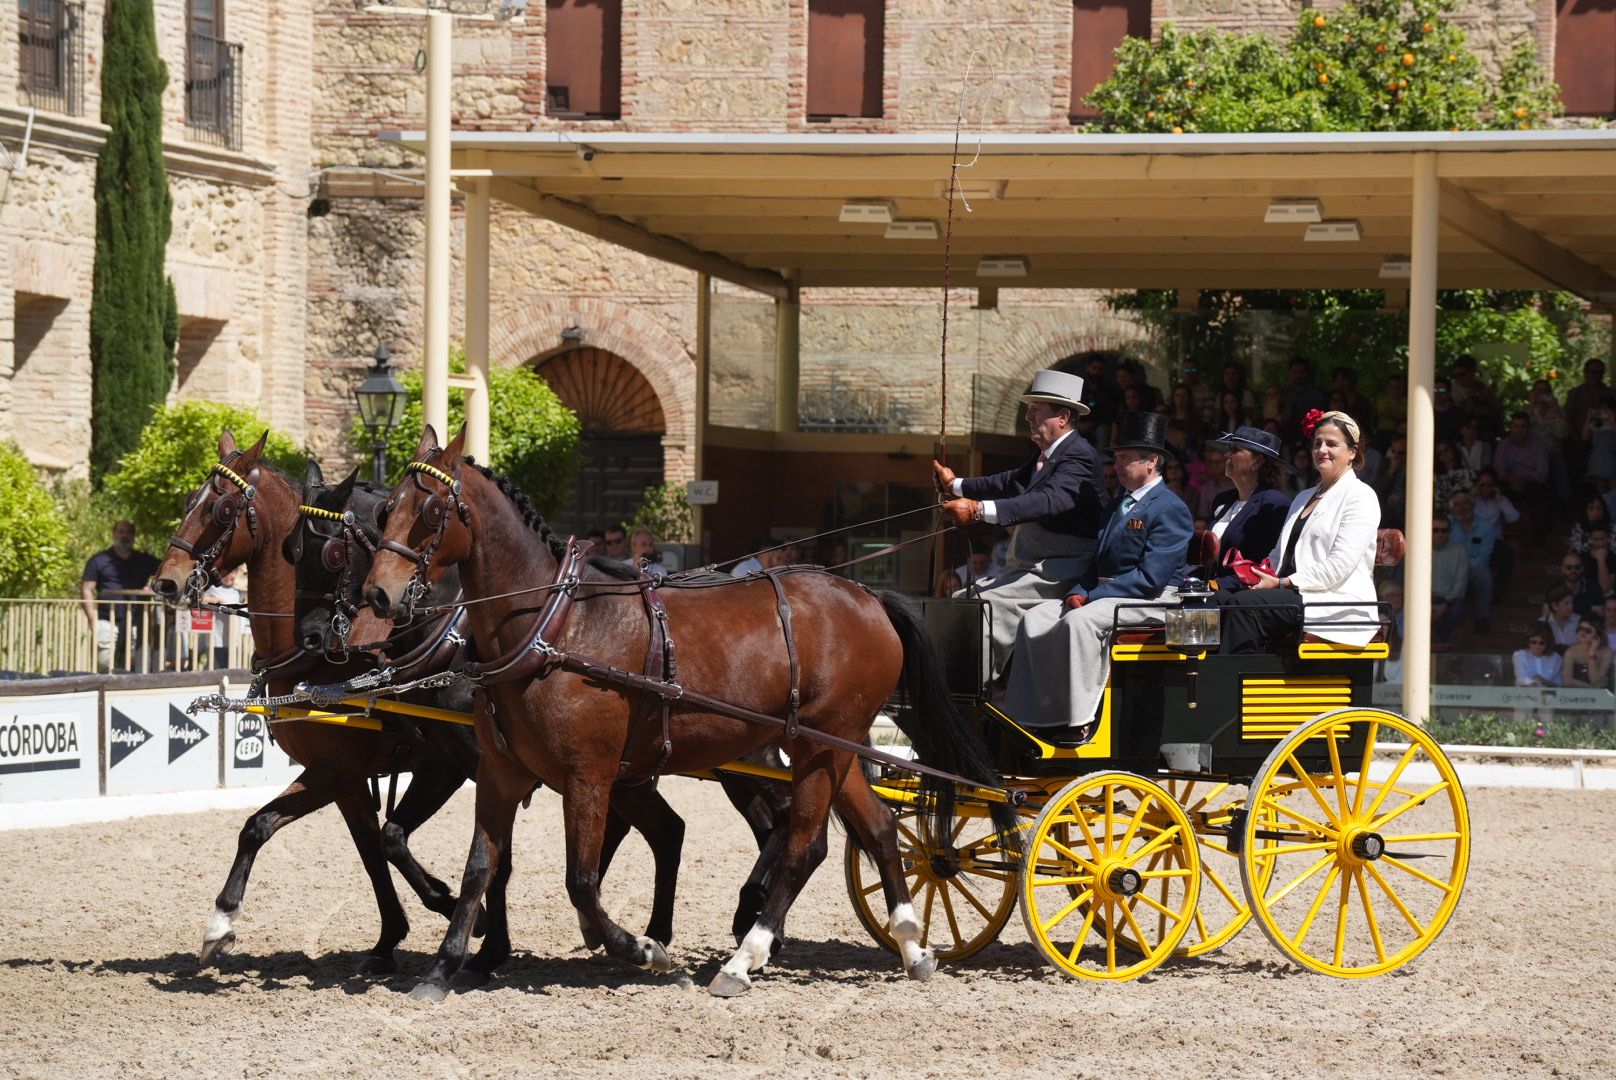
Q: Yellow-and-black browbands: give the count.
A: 3